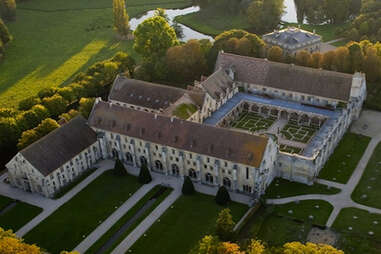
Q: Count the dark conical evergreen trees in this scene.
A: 4